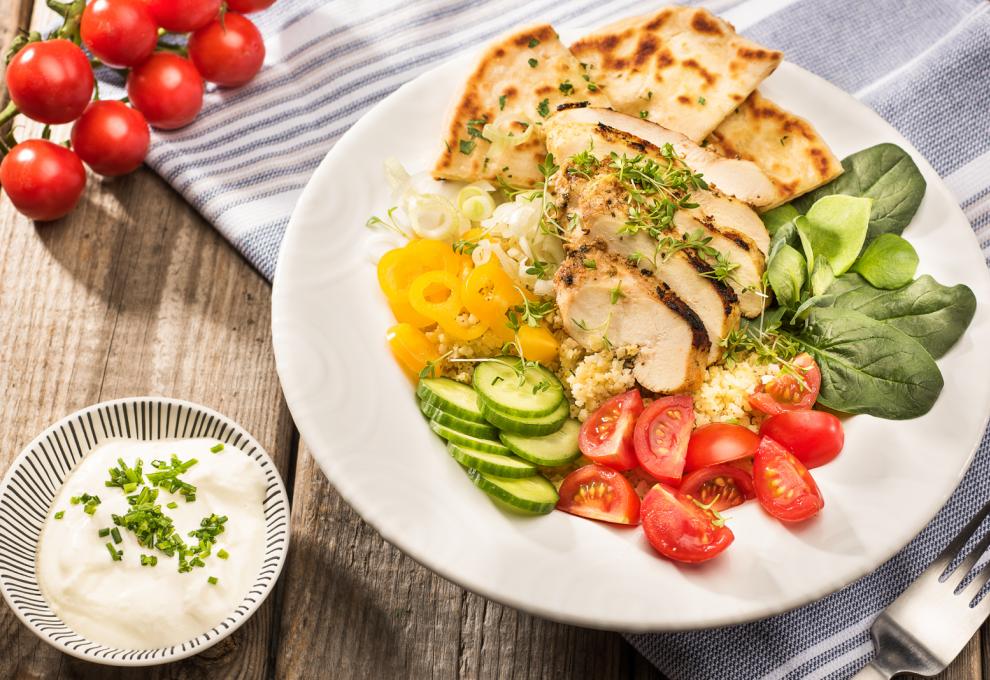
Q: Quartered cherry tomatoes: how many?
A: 9